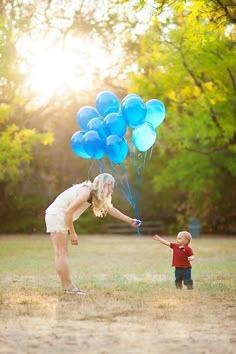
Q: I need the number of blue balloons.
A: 11